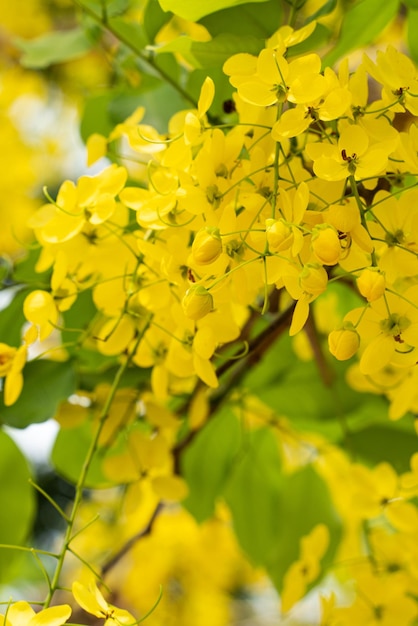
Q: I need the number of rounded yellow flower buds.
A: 7